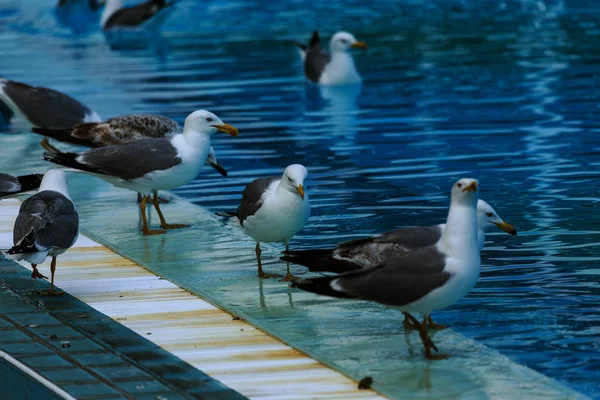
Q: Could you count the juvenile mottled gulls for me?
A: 1